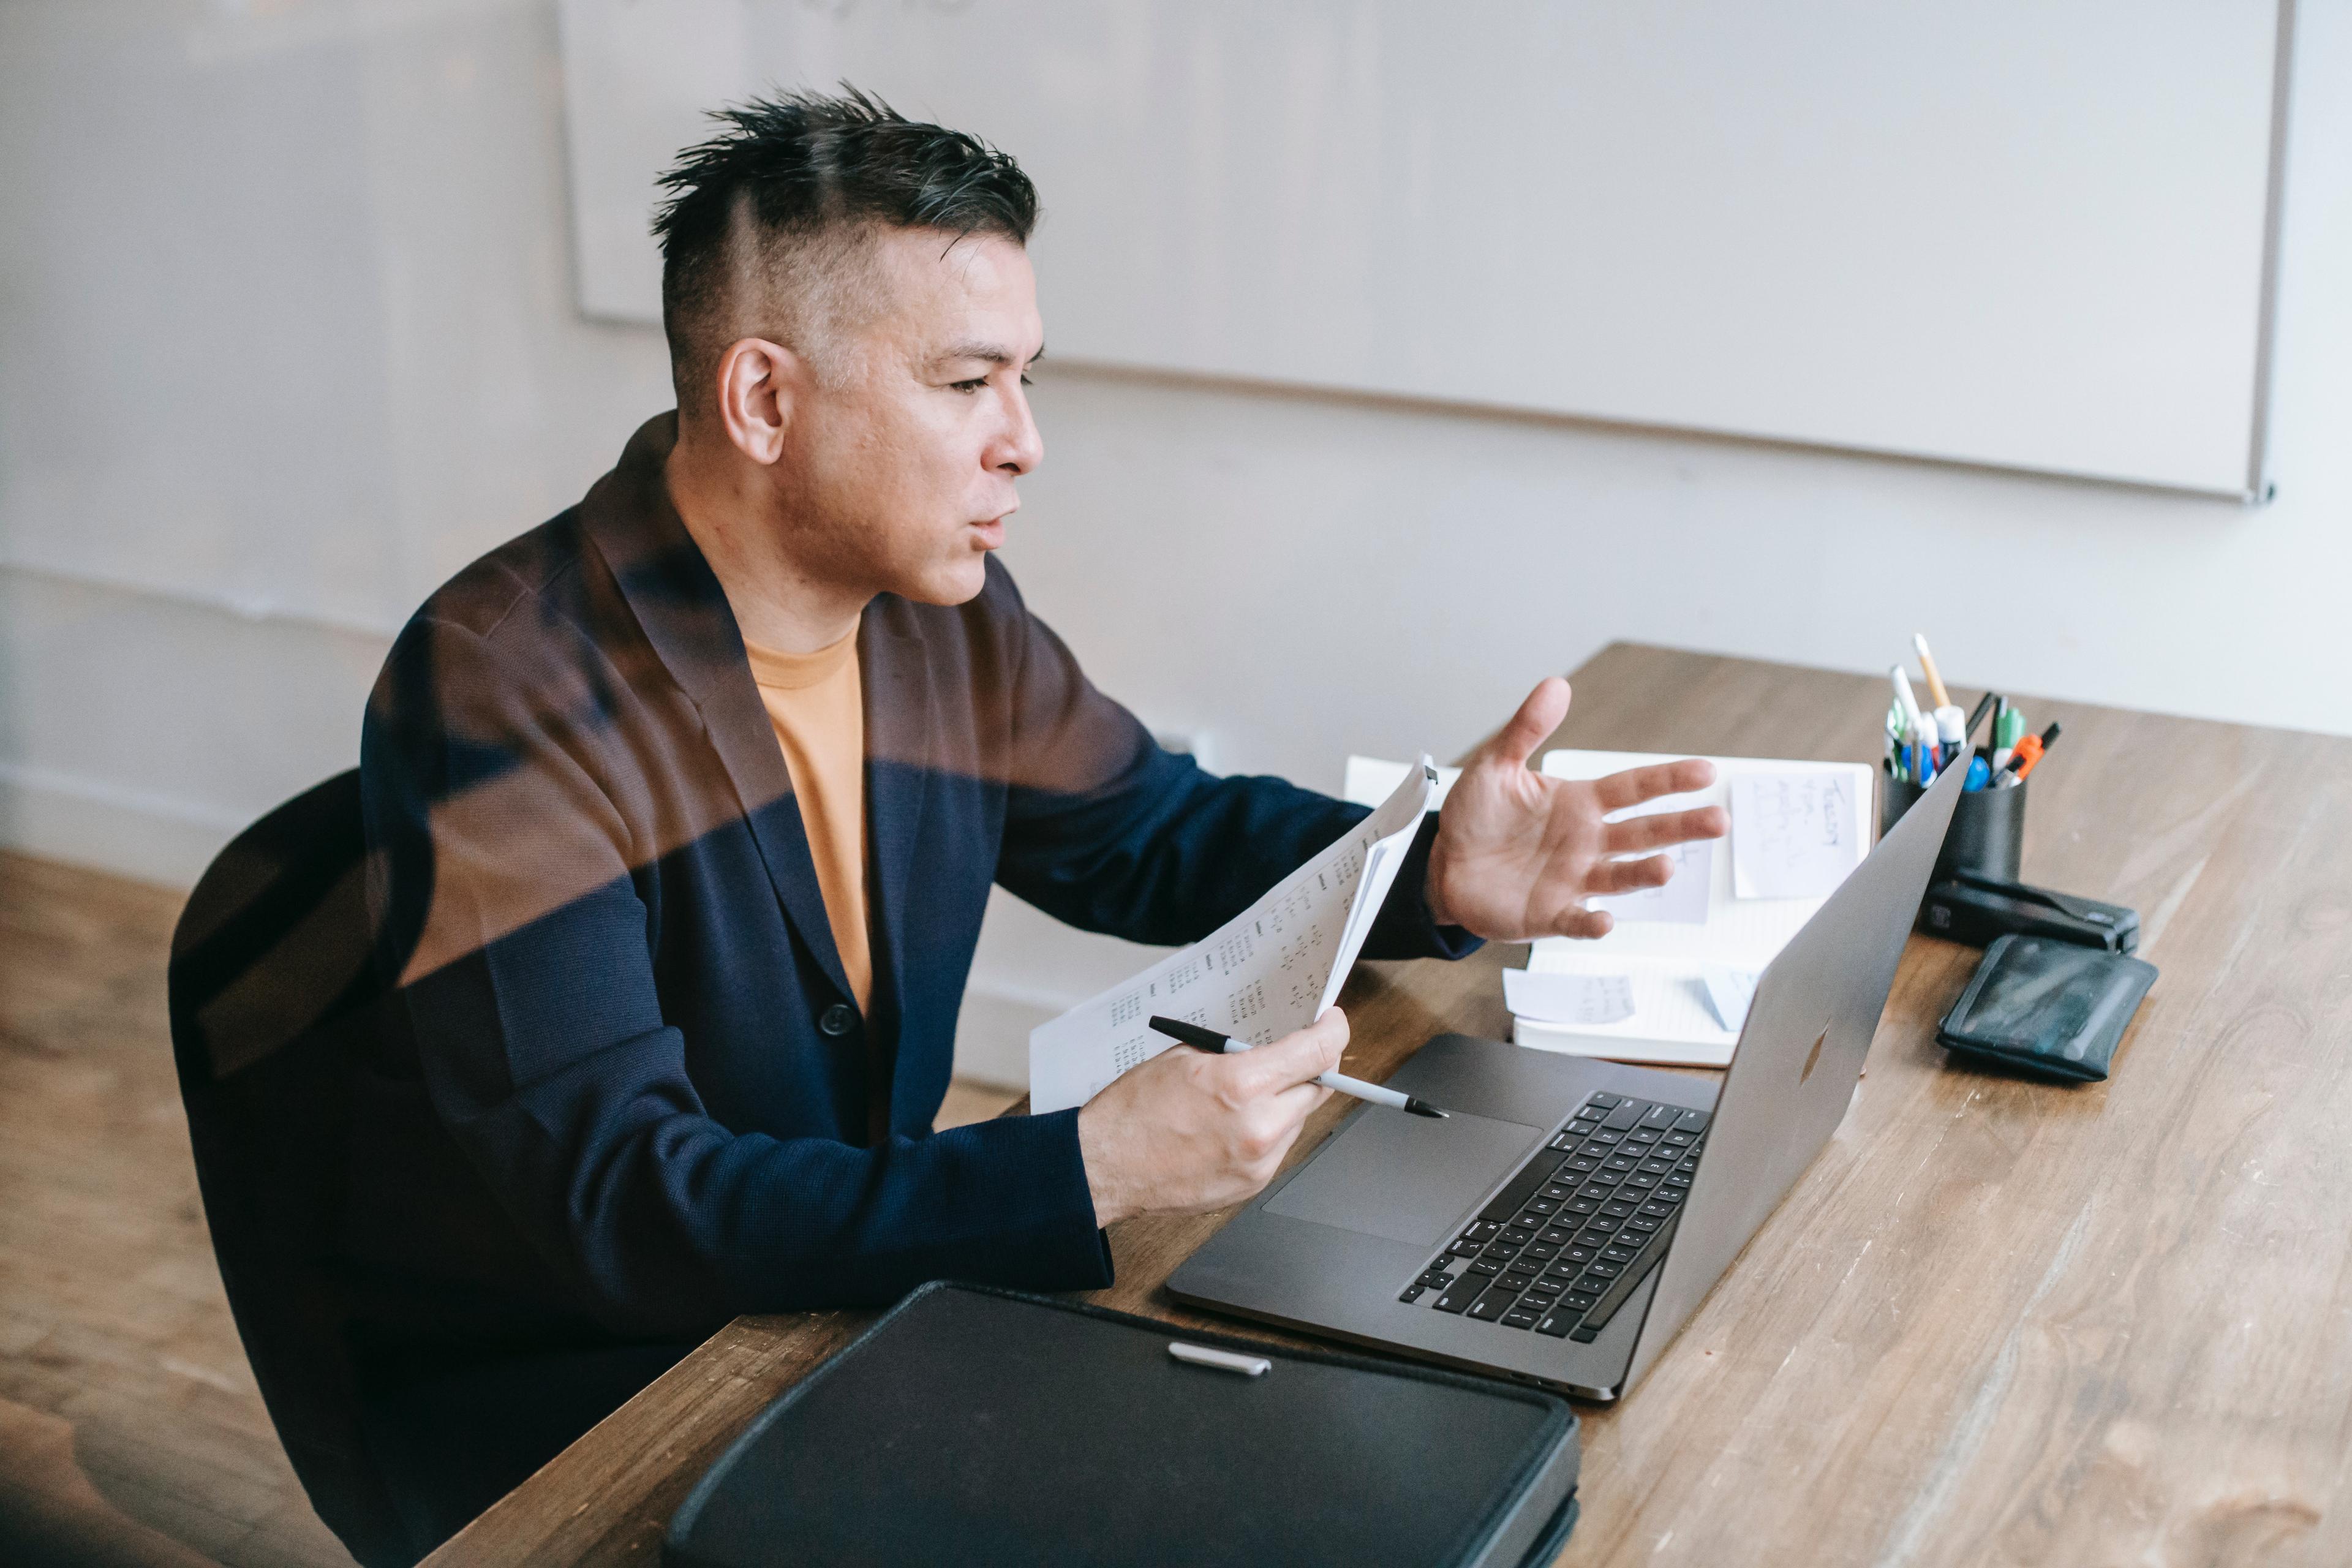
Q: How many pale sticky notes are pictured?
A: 4